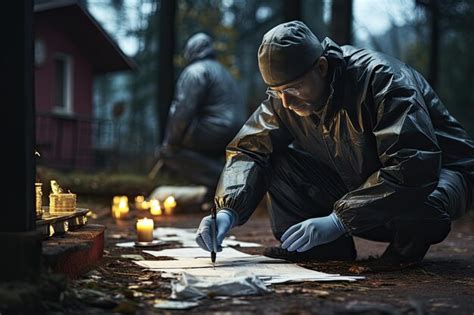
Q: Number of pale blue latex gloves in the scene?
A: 2